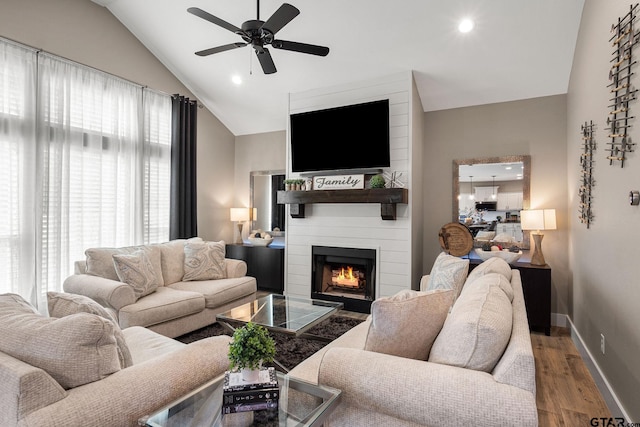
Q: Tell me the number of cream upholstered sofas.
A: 3